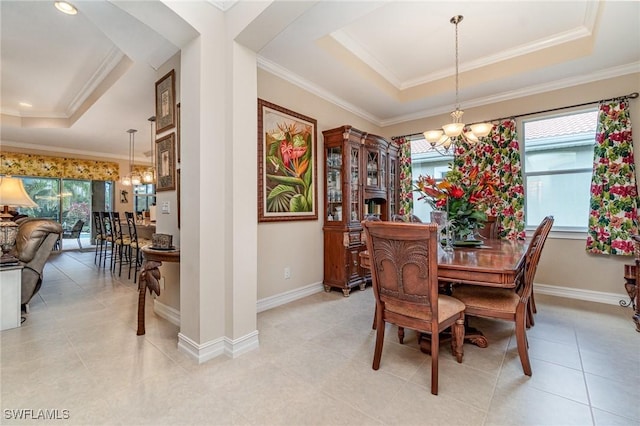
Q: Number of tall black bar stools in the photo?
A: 4